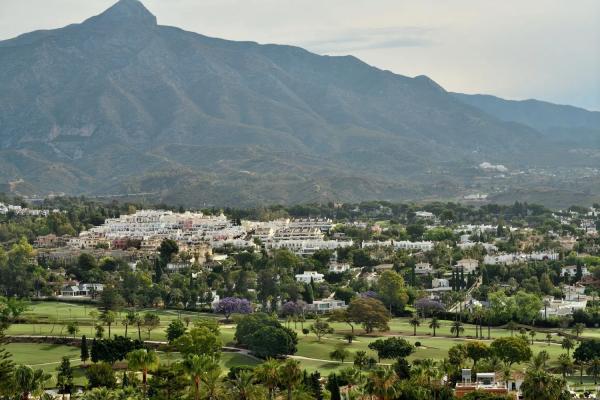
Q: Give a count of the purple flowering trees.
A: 4